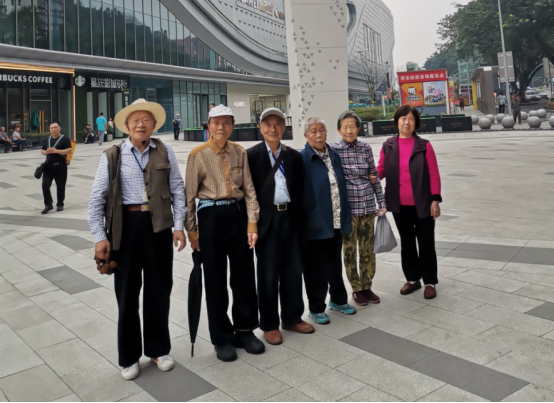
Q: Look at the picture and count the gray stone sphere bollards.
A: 10